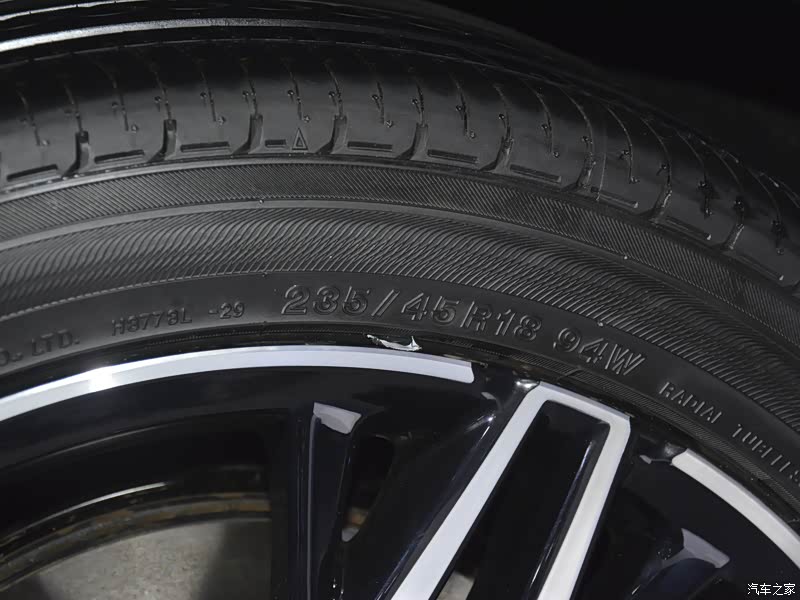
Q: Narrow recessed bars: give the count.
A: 10